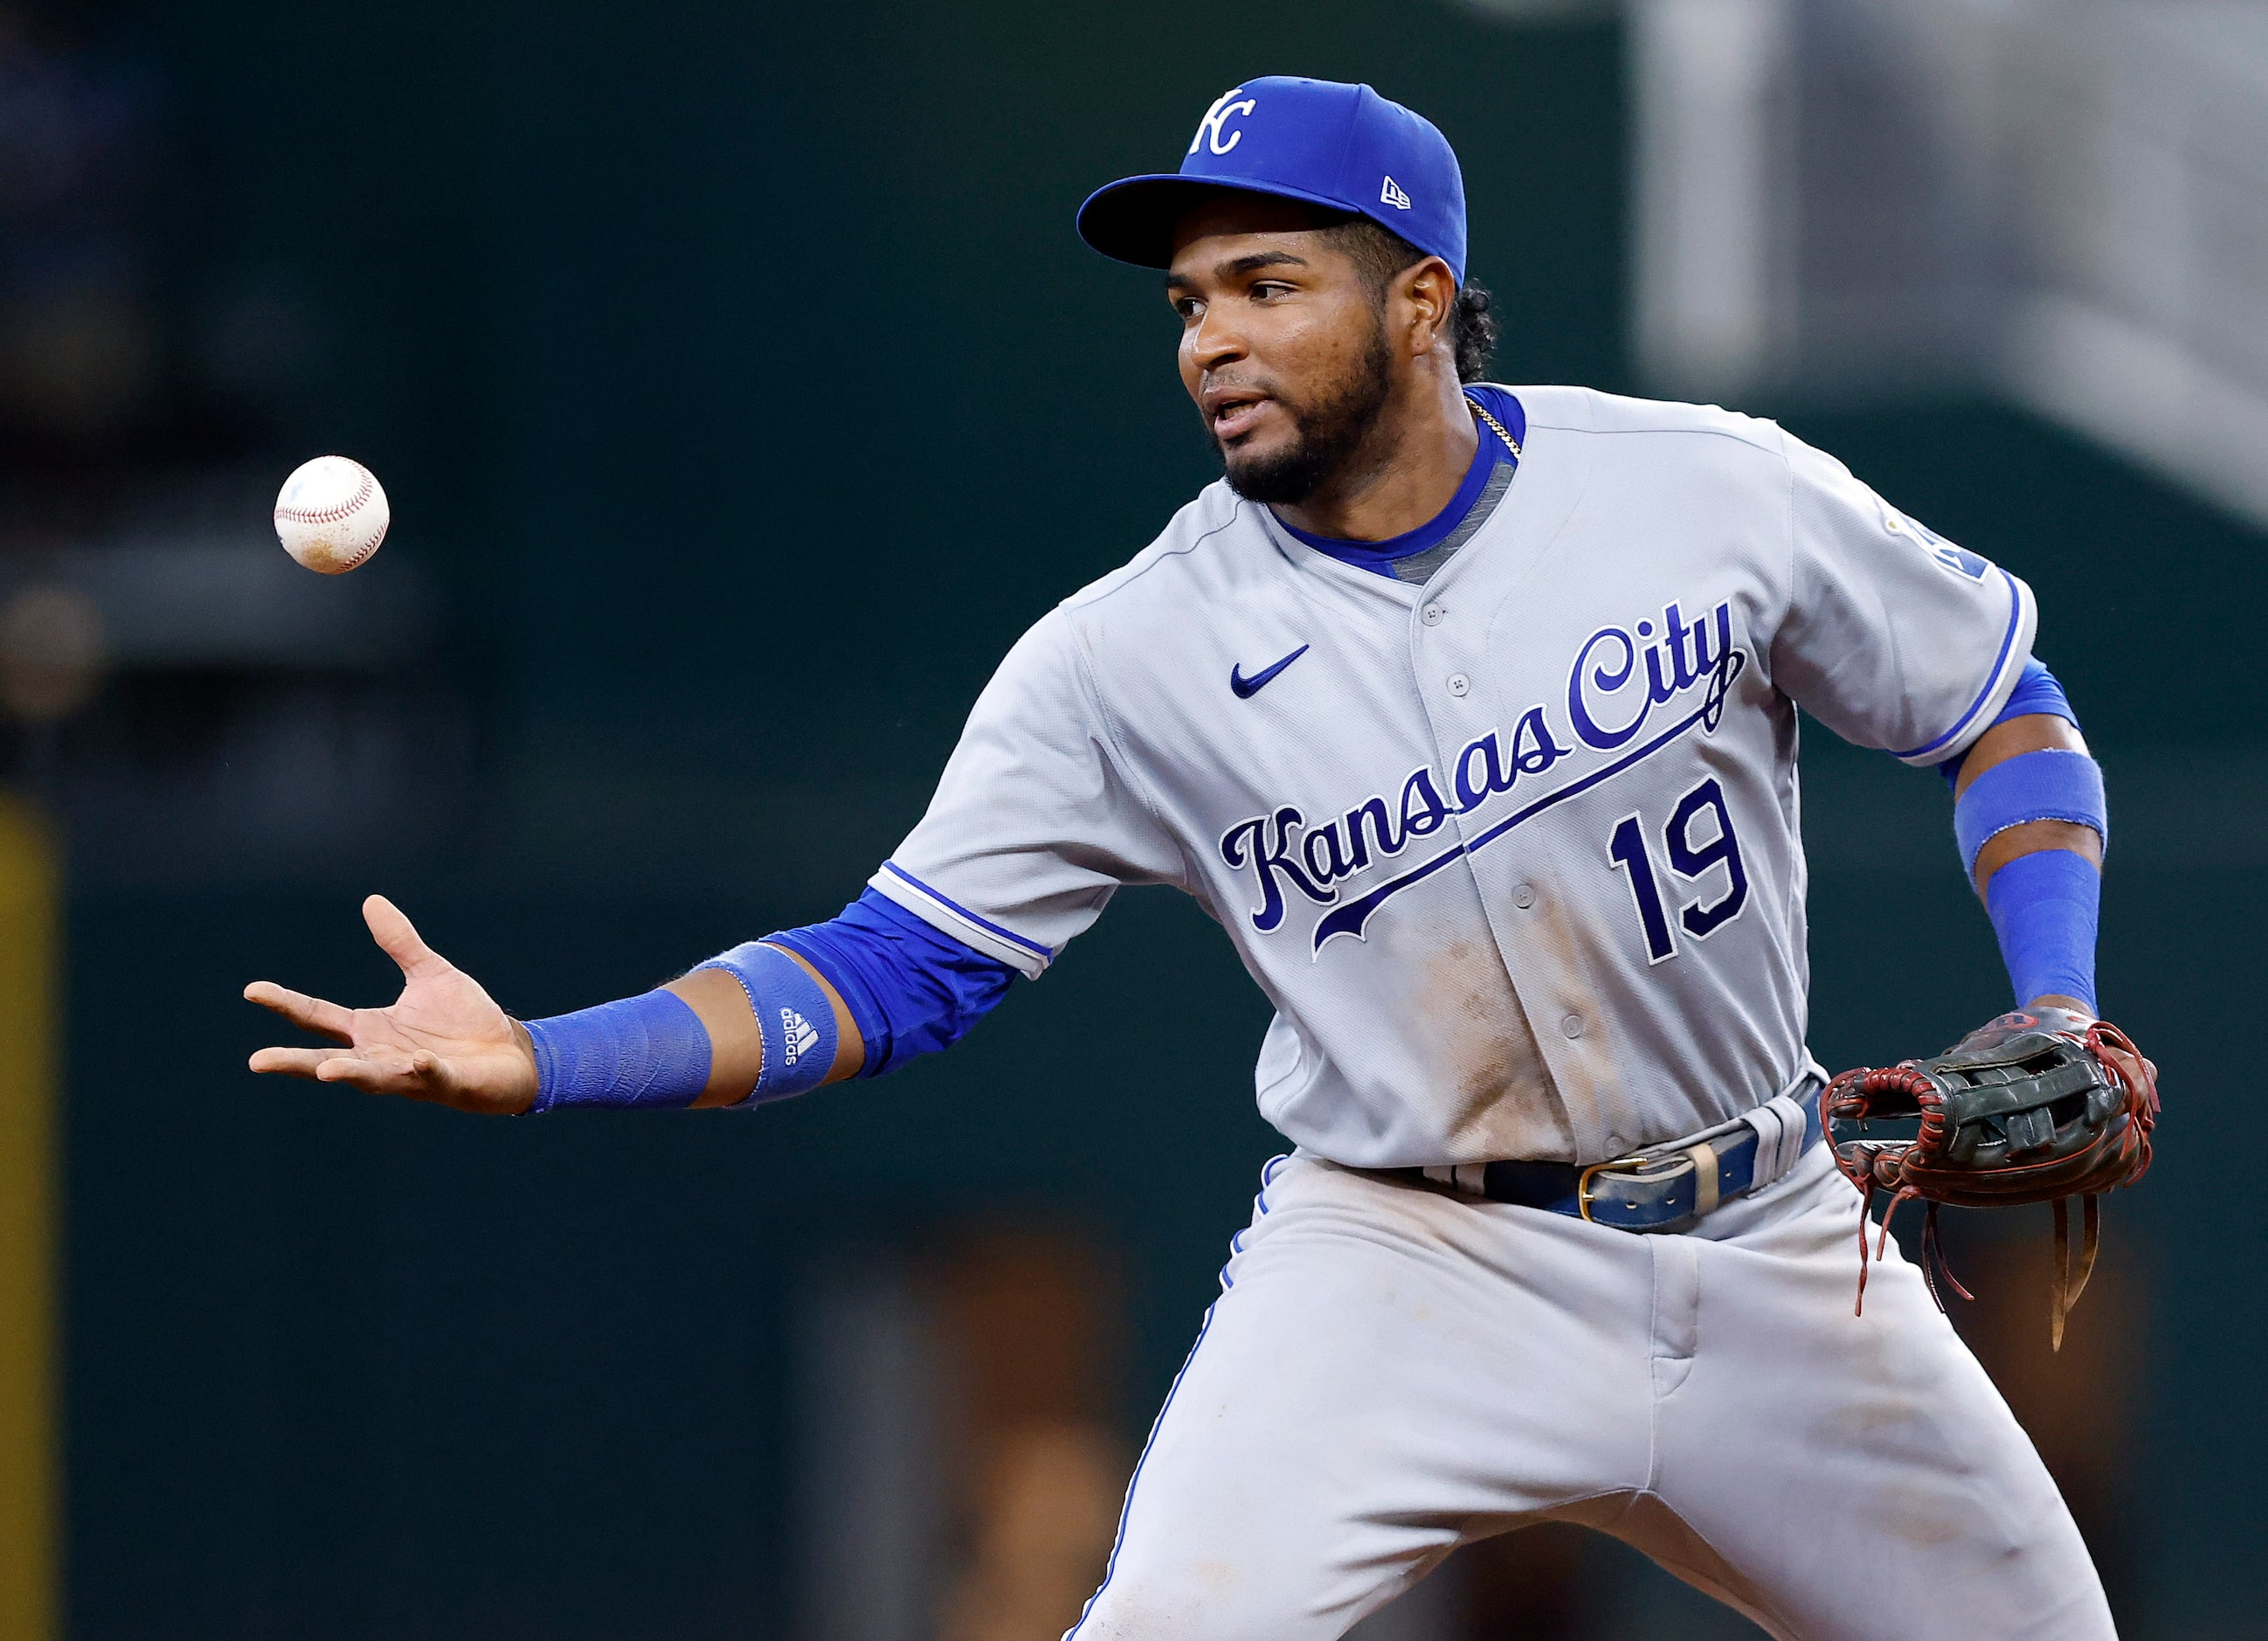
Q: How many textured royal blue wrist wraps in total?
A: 2